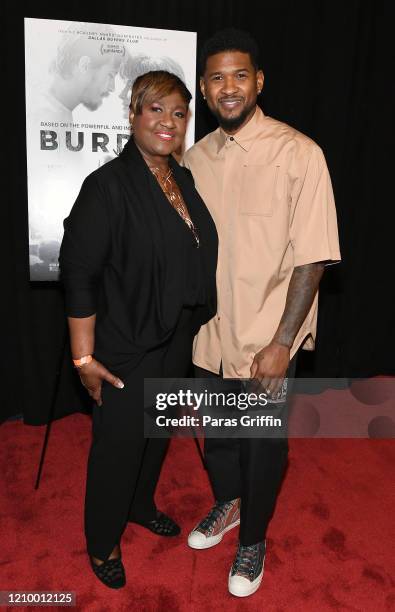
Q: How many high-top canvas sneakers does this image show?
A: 2